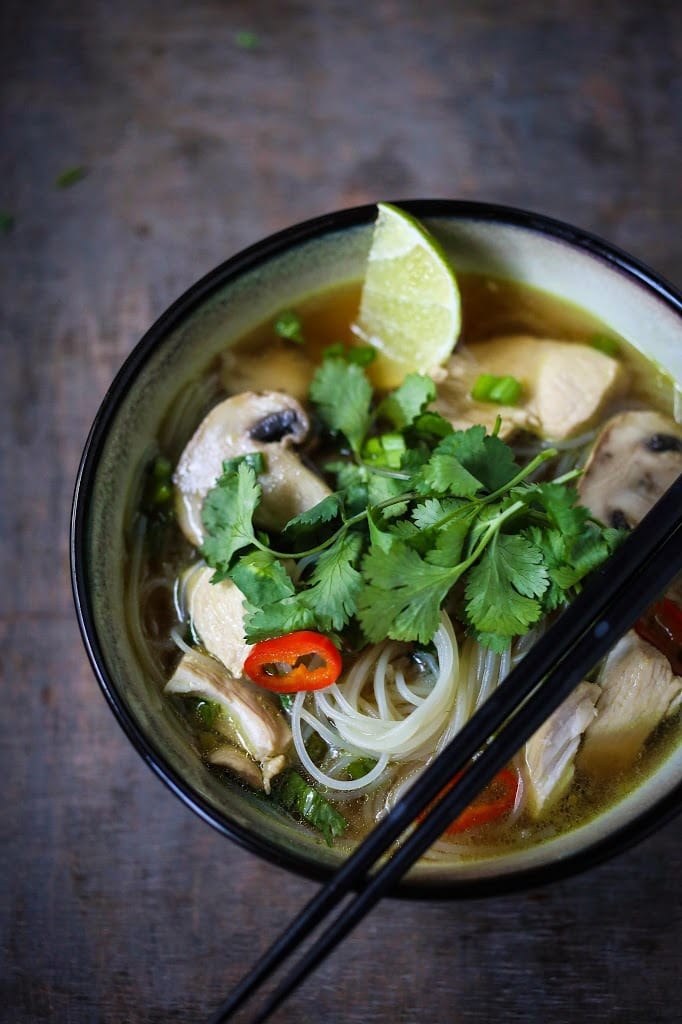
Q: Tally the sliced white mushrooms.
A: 2